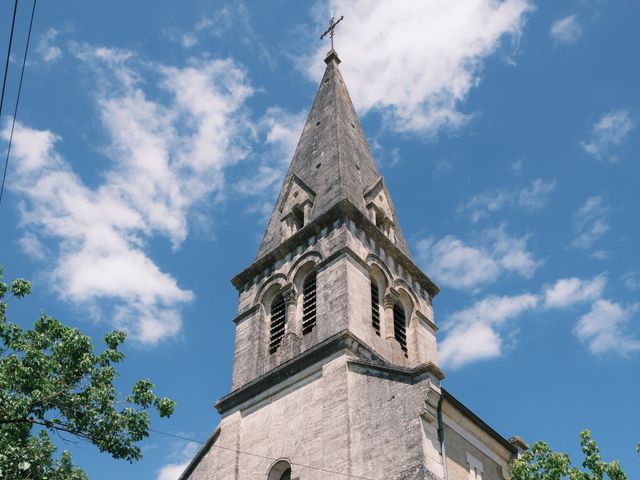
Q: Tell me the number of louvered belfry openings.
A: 4